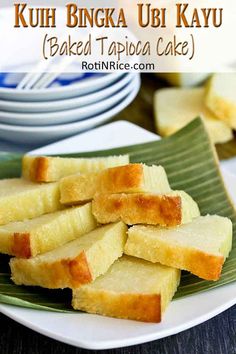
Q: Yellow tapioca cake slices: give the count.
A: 10